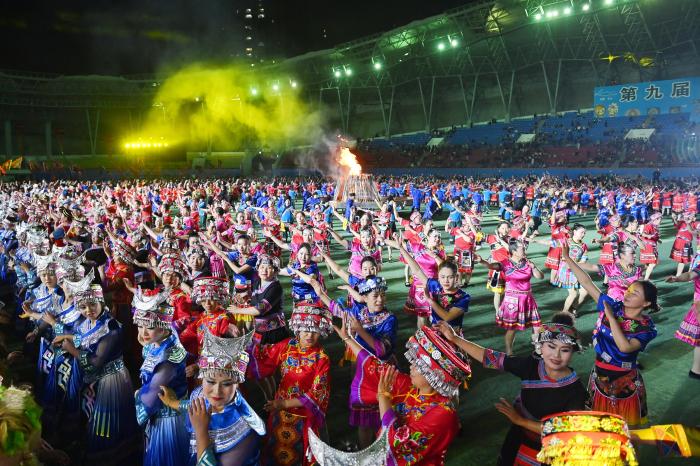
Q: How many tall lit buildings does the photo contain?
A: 1